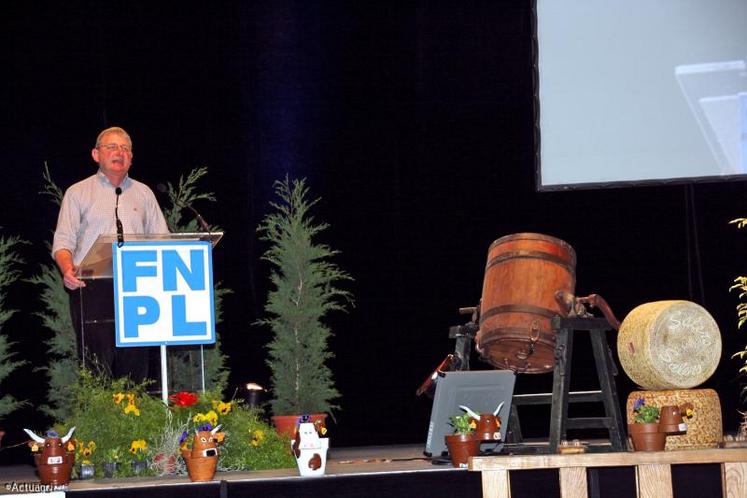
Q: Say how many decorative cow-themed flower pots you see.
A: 5